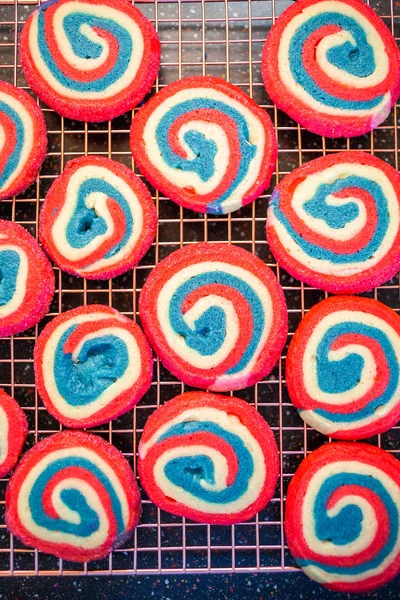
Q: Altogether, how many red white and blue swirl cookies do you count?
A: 14